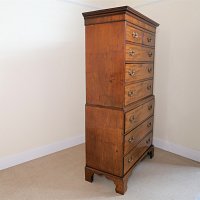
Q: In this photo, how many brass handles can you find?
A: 14